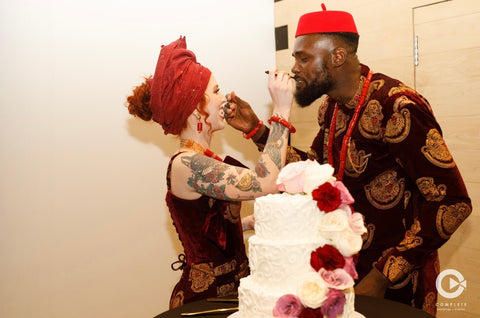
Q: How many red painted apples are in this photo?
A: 0